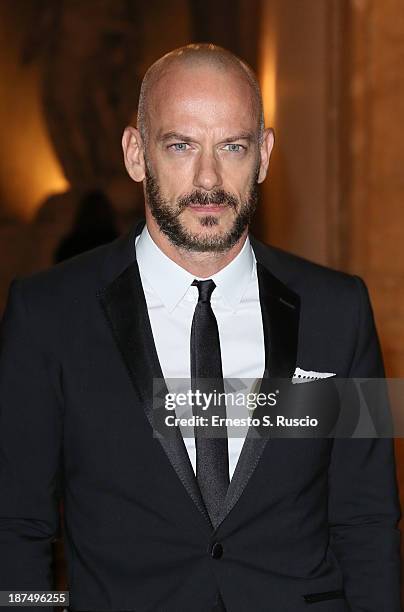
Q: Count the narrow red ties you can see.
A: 0